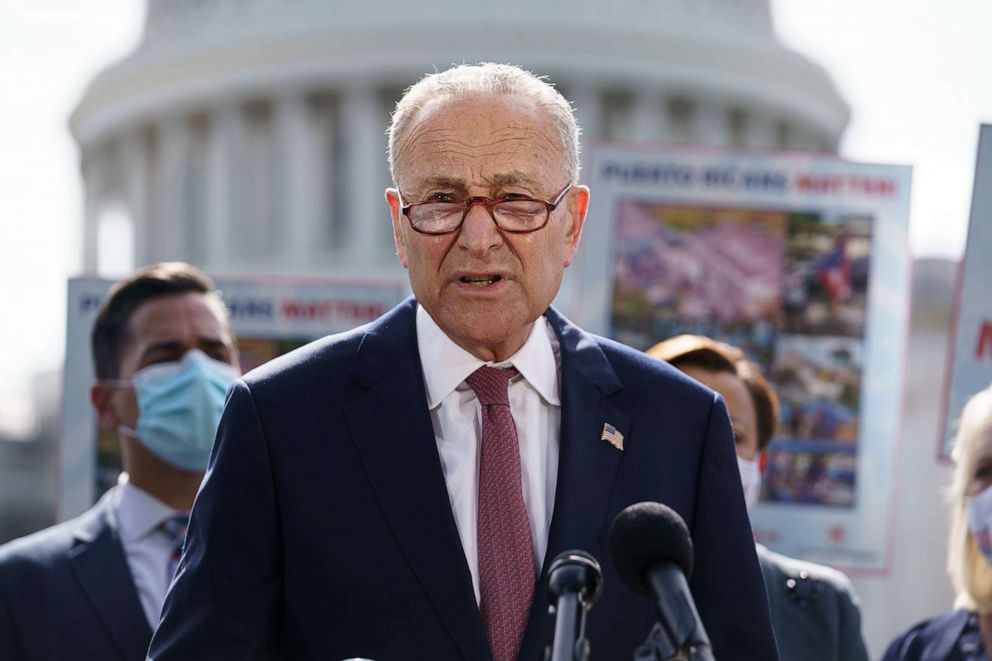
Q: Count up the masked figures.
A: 3